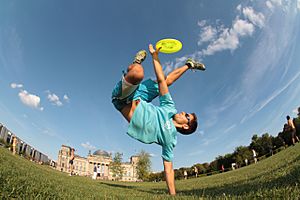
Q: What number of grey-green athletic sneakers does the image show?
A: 2